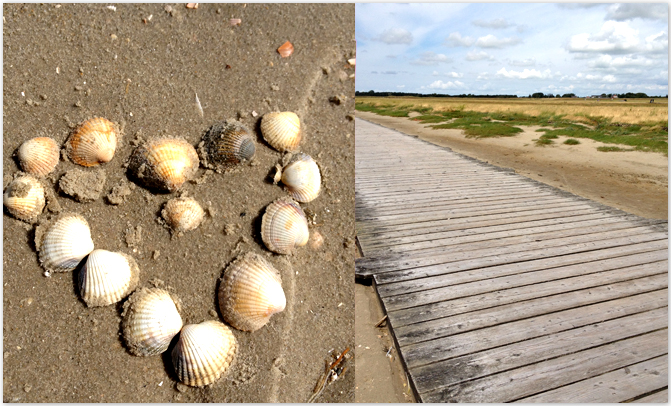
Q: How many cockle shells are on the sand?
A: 14